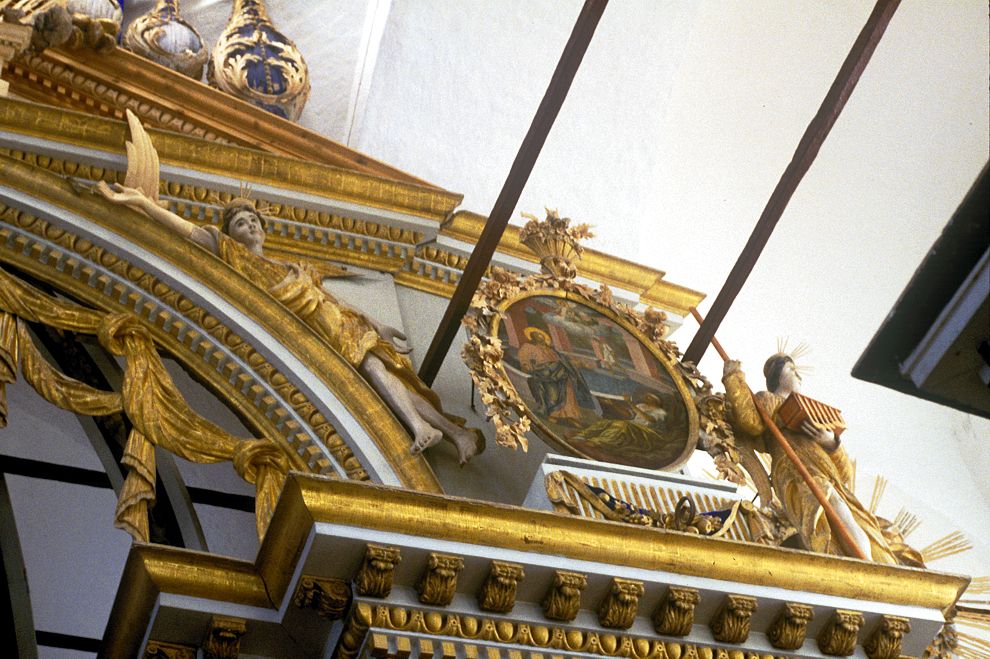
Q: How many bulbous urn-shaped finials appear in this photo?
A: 2